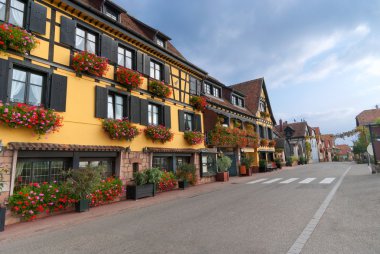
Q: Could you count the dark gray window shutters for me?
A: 15